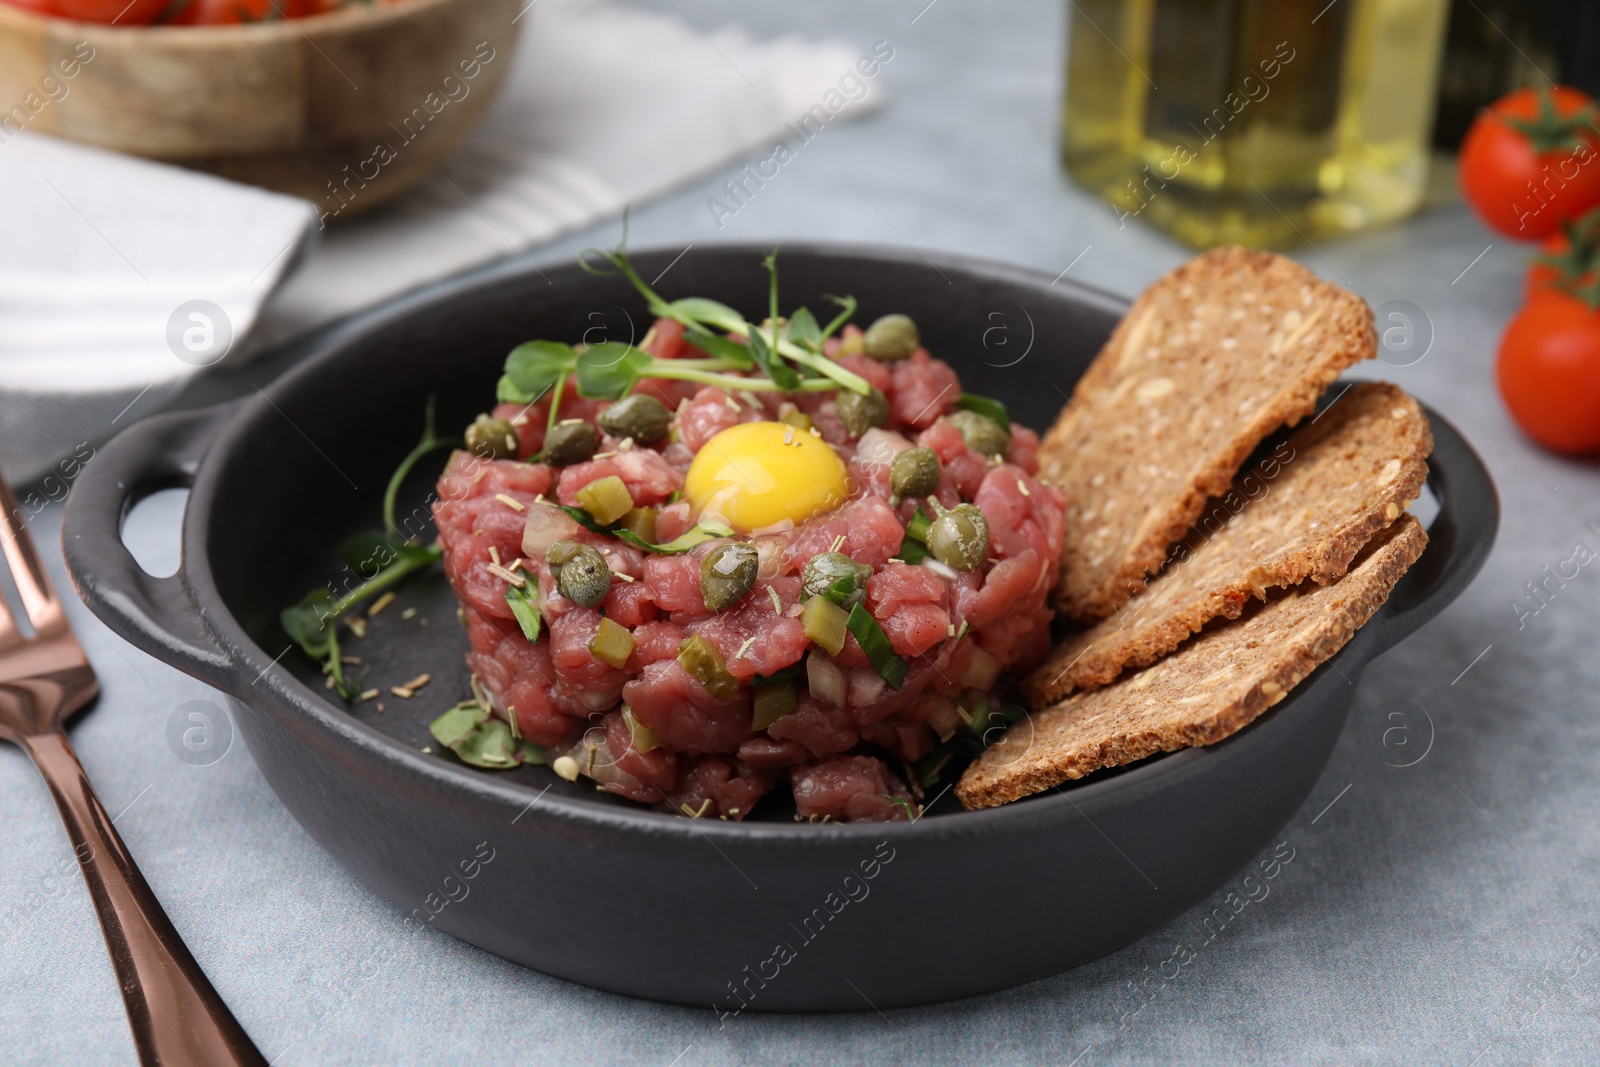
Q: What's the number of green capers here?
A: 11